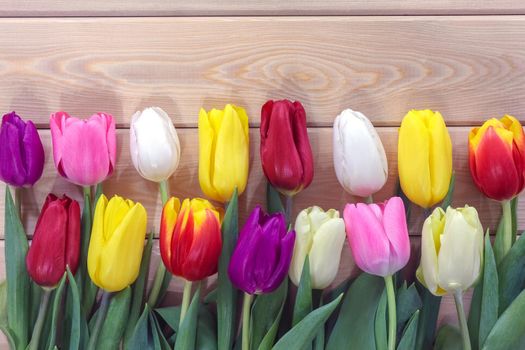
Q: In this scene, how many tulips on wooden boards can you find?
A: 15